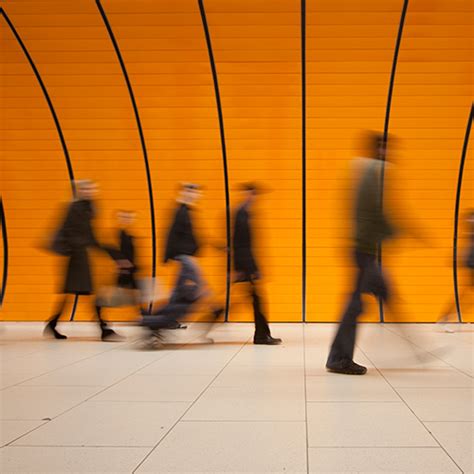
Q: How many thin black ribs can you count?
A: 7